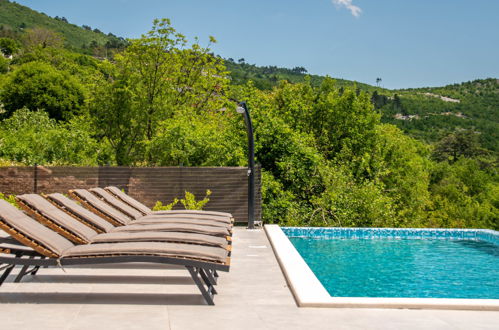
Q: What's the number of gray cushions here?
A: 6